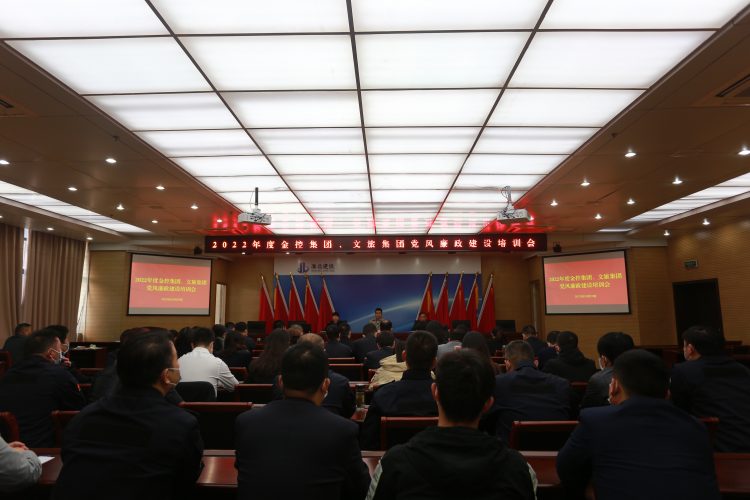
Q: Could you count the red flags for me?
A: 10